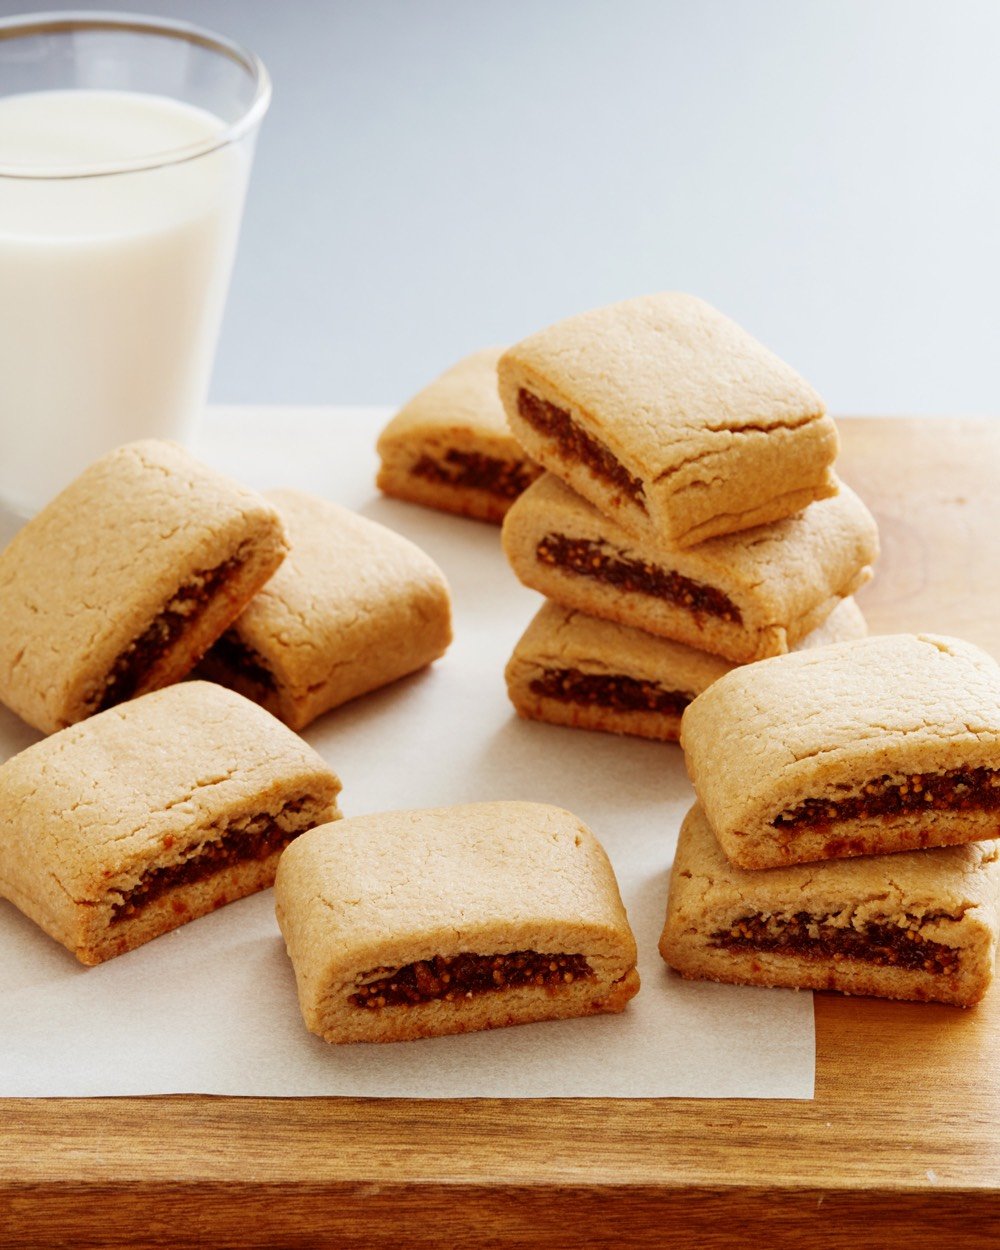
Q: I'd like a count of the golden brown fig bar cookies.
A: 10